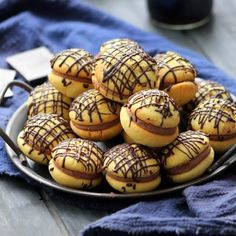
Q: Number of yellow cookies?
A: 13